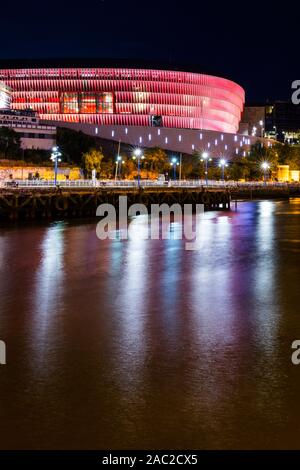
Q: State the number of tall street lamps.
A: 7